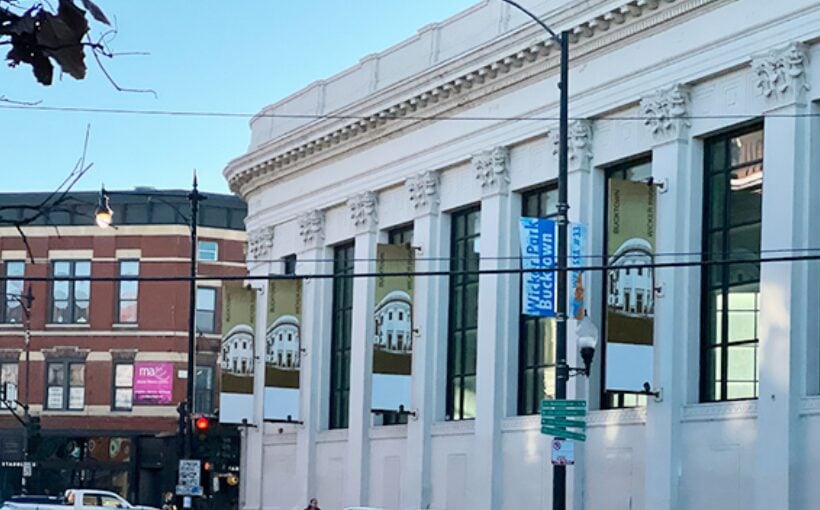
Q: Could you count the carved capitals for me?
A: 8